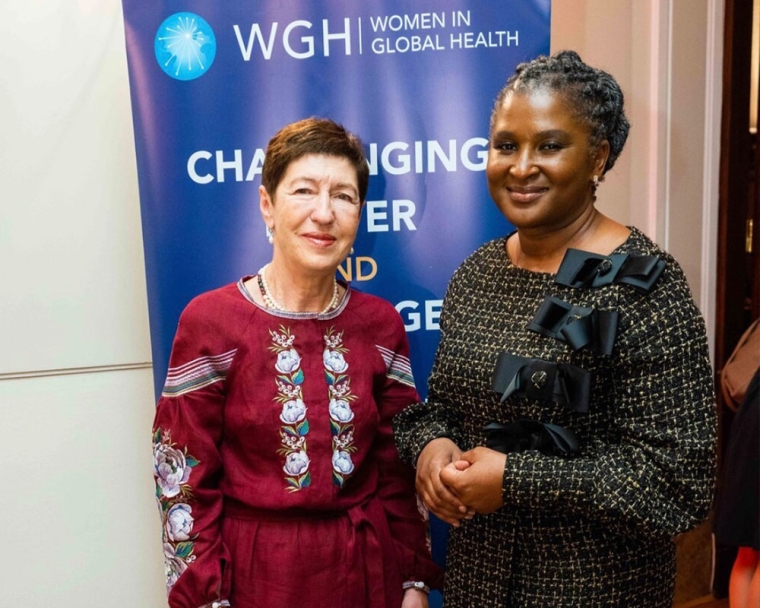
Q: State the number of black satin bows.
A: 4